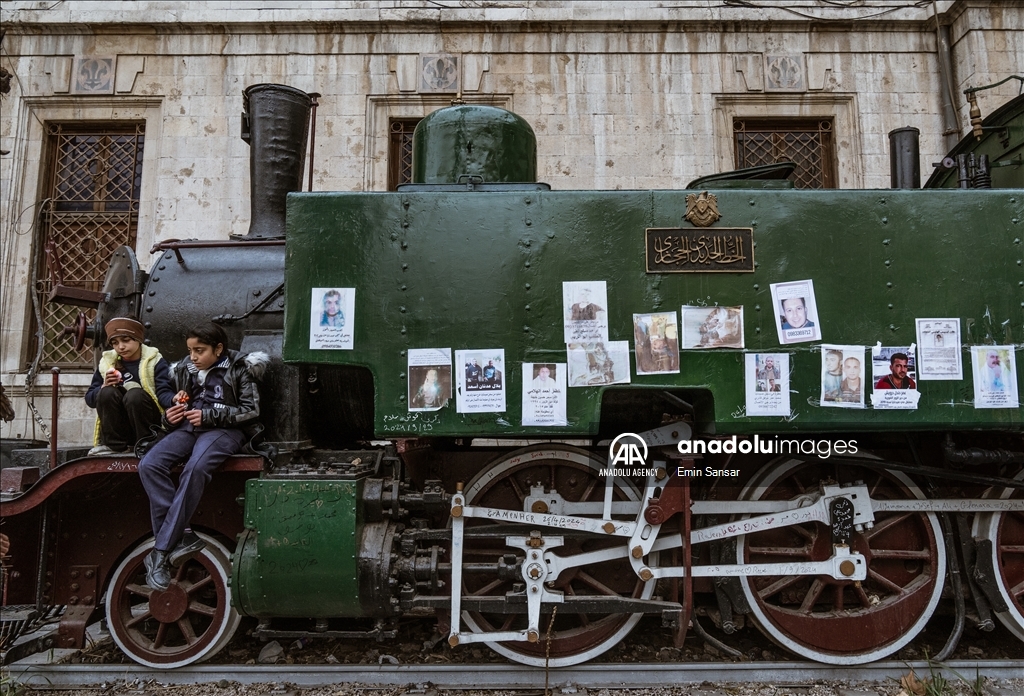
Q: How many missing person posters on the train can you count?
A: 14